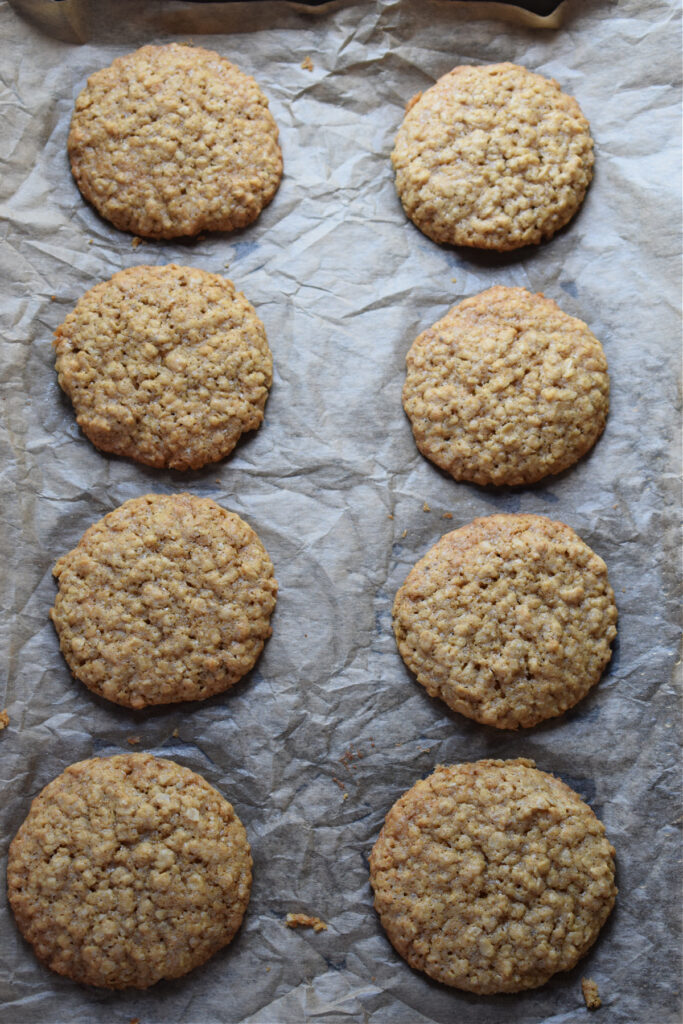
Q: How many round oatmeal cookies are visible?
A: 8